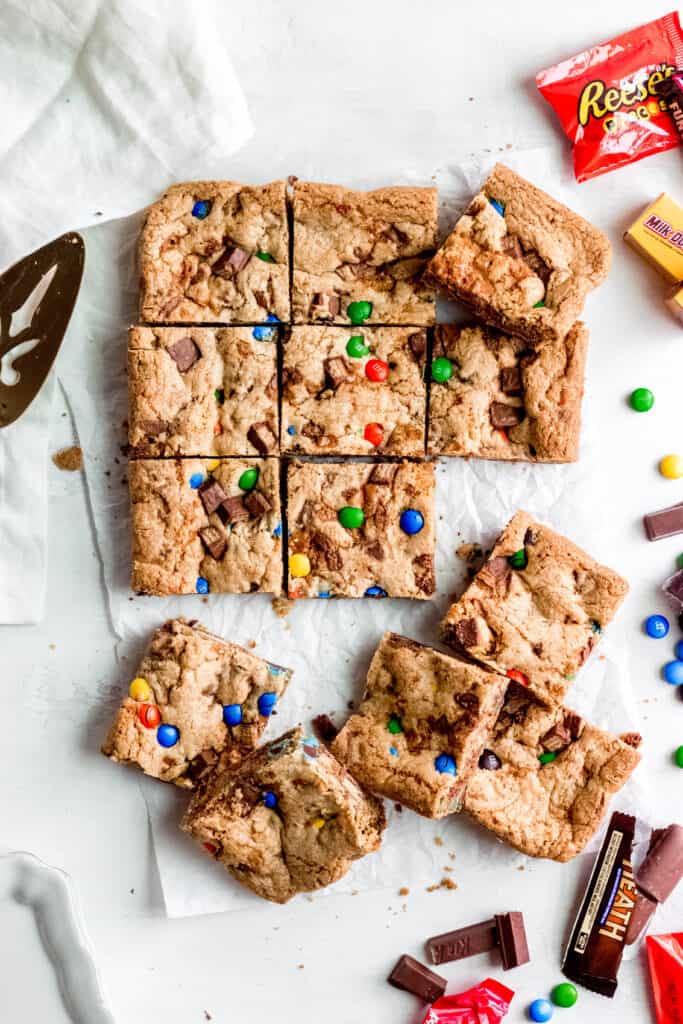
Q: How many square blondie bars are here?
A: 13